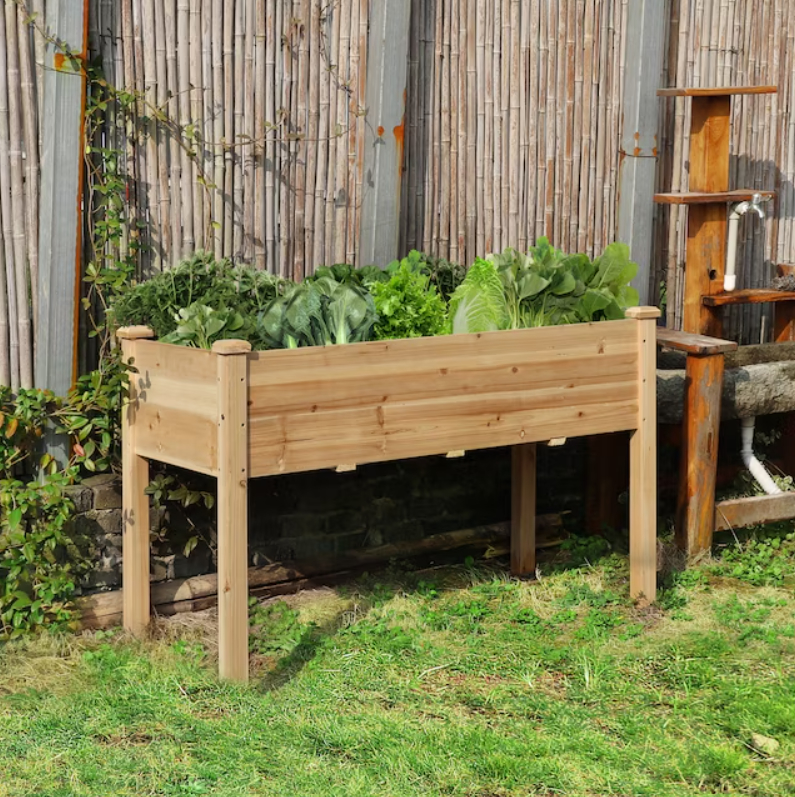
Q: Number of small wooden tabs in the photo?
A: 3